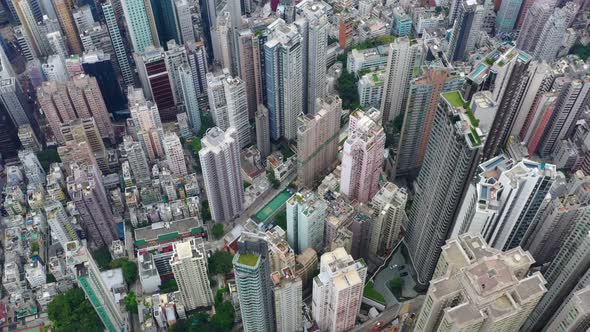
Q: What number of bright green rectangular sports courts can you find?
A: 1